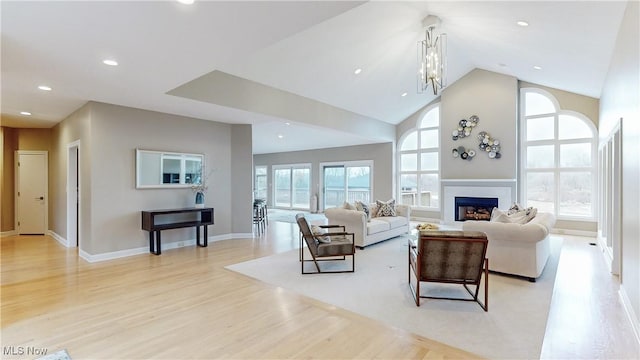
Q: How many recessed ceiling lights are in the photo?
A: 10